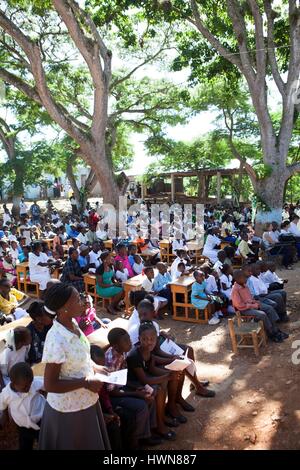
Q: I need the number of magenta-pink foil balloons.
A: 0